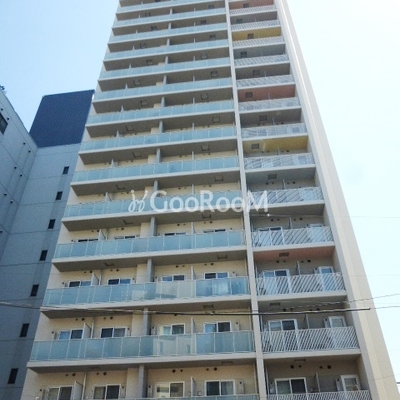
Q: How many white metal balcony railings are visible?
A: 13